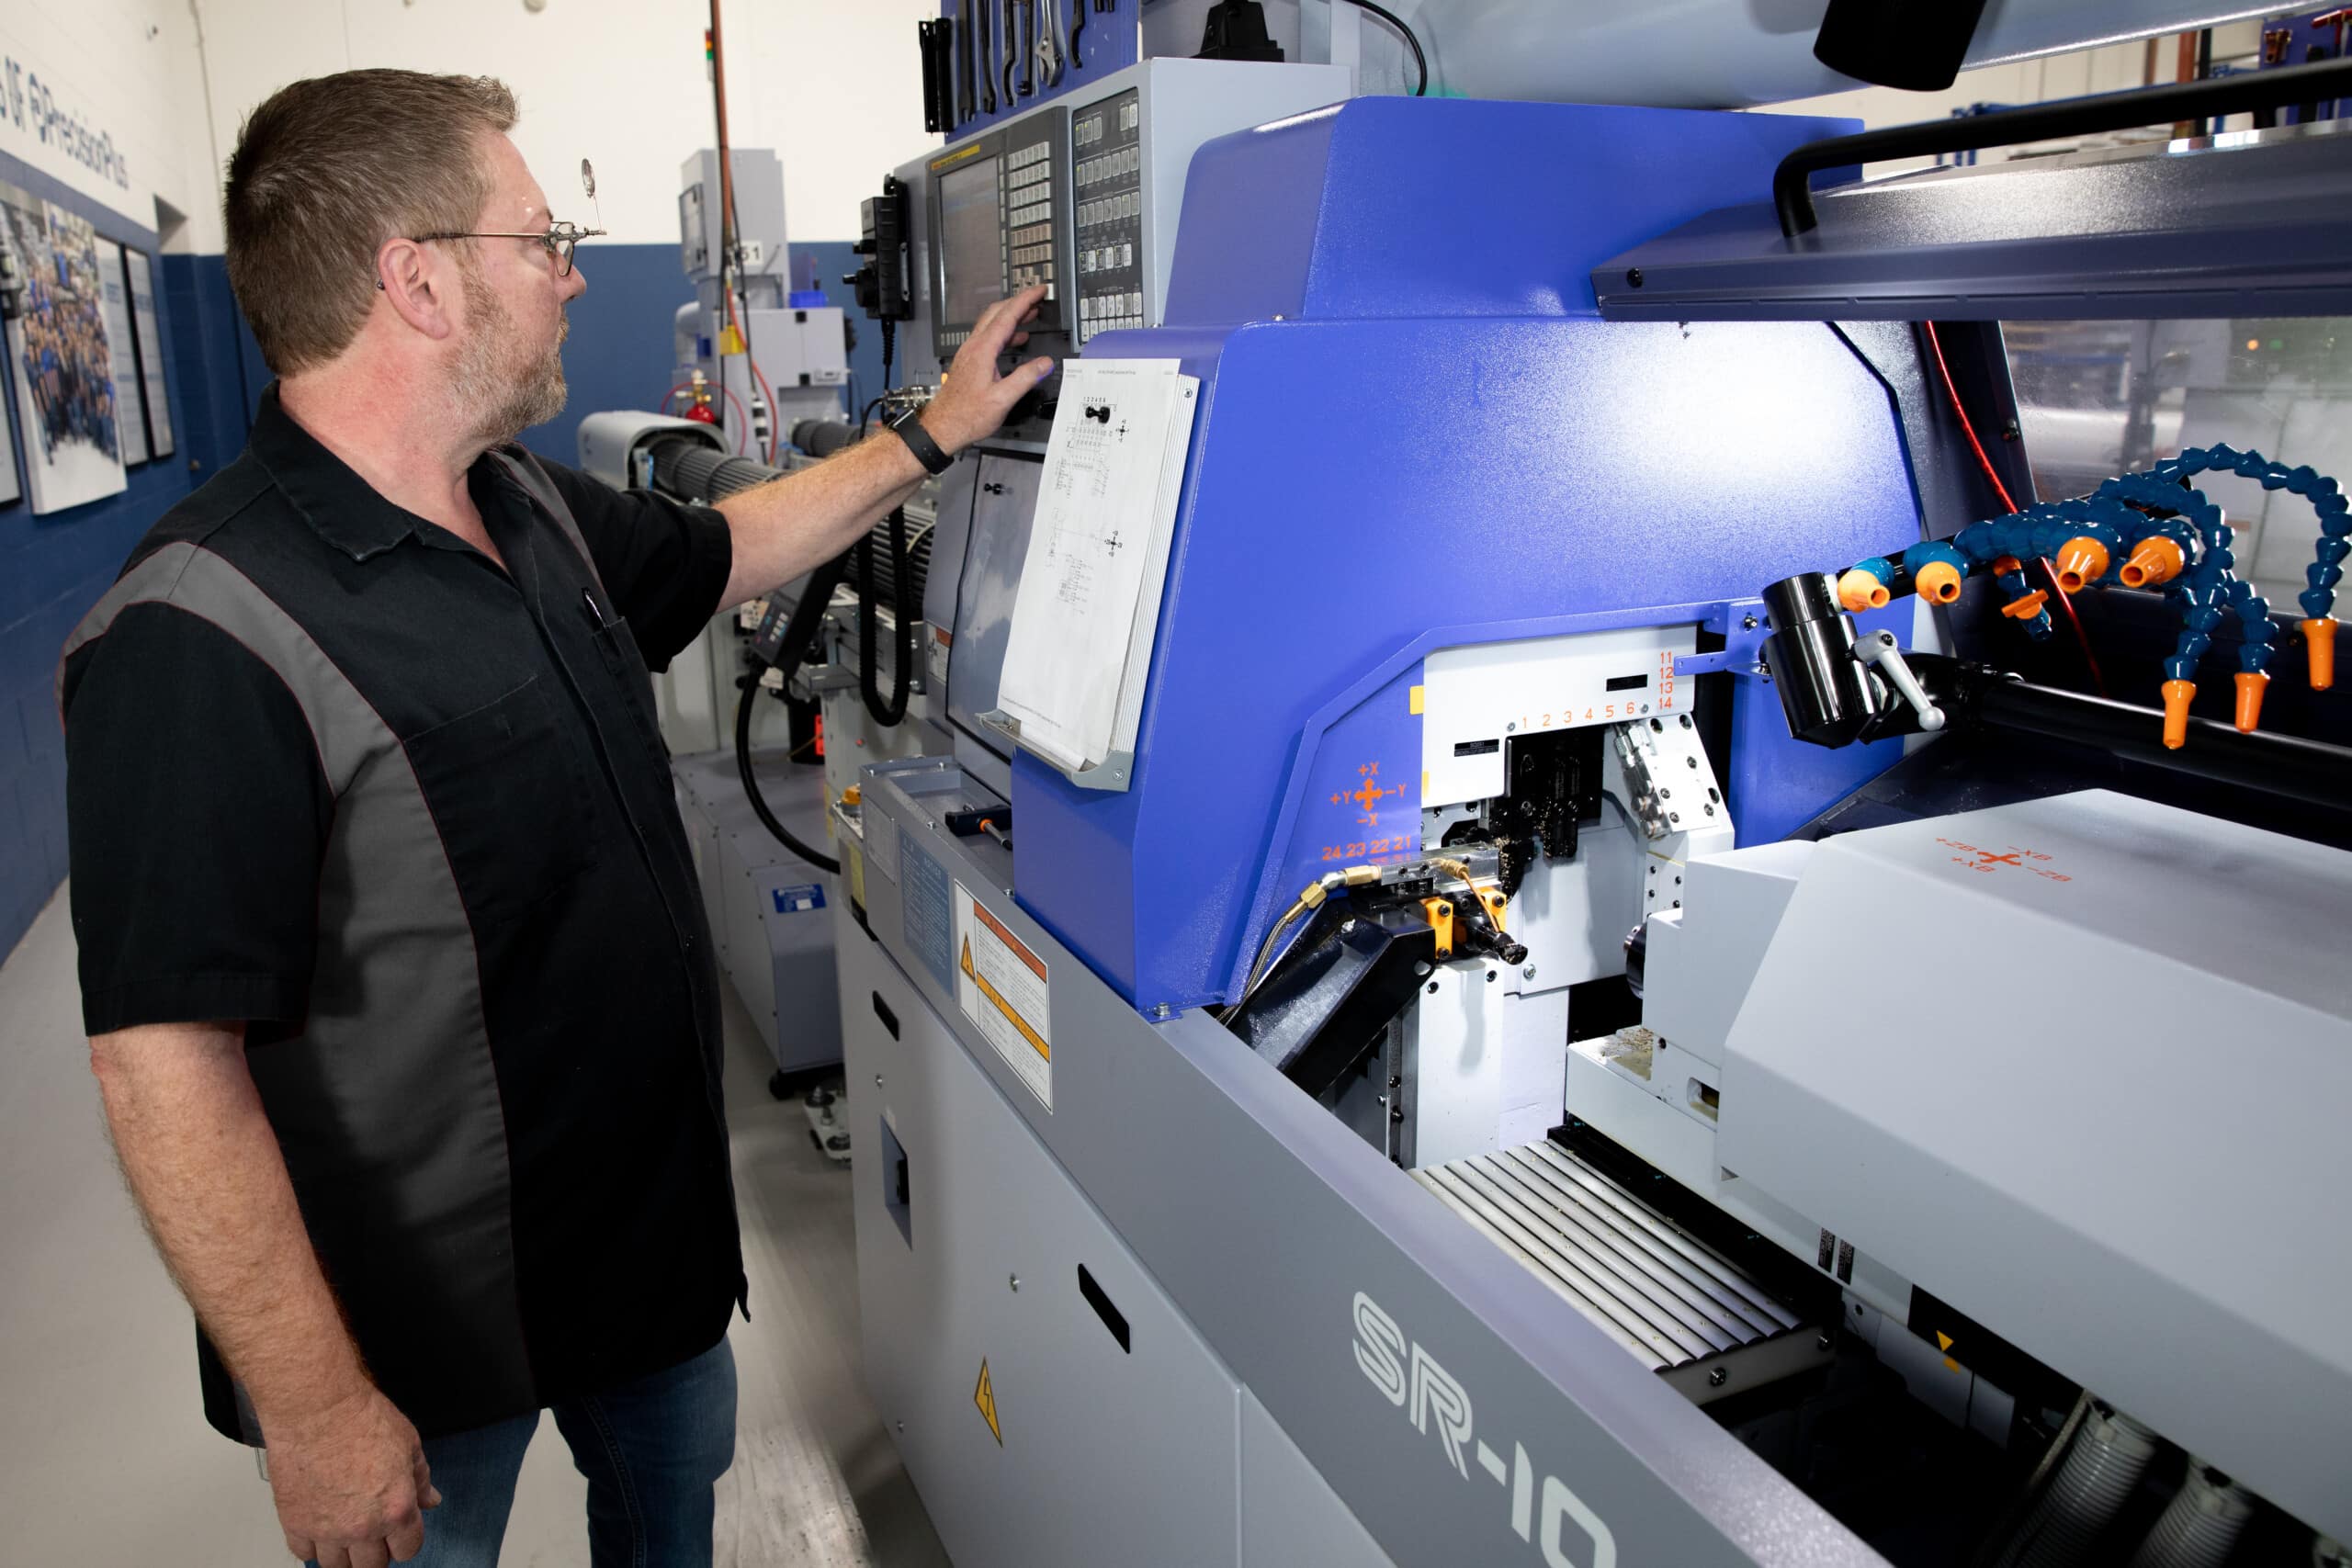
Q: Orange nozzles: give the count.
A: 7